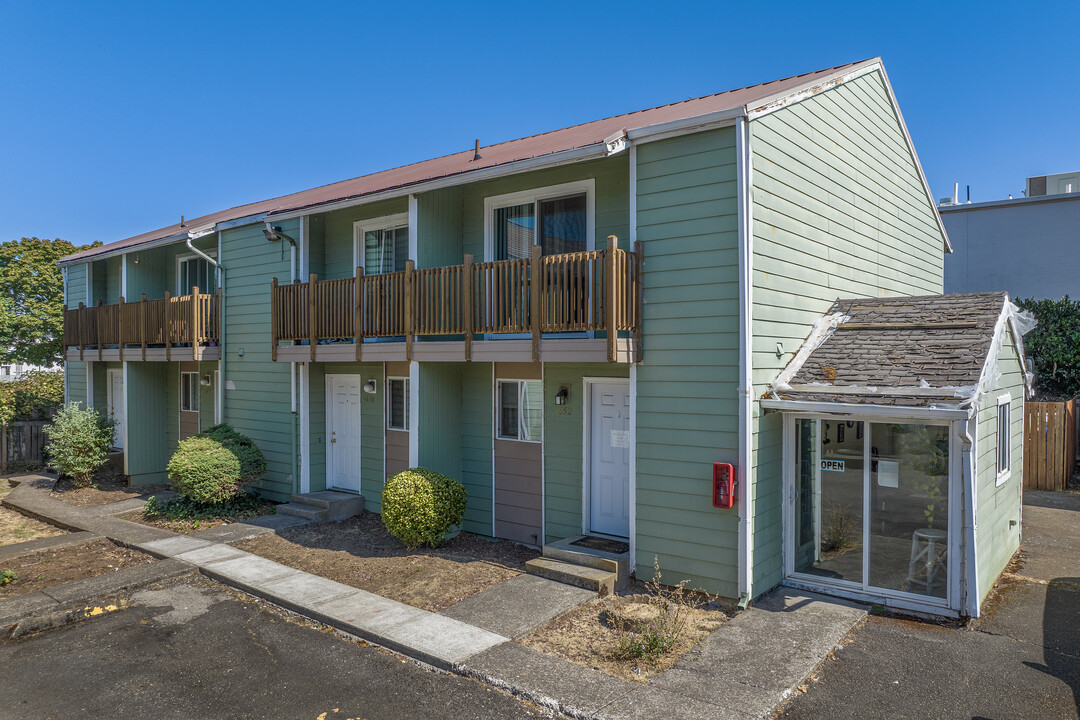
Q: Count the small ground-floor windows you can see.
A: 4